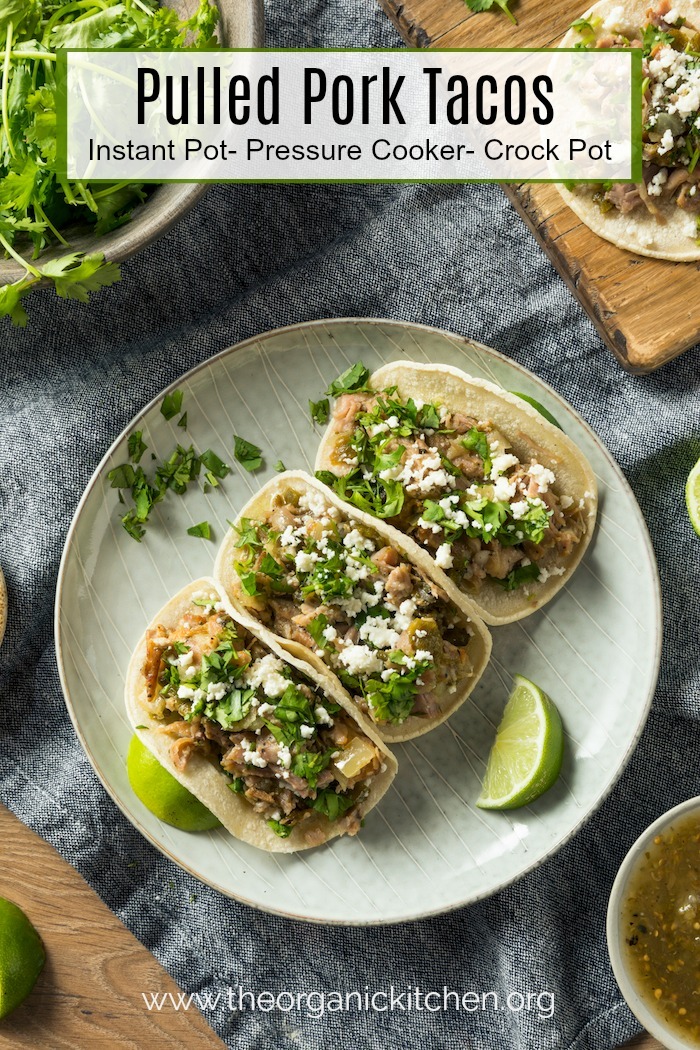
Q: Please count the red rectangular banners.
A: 0